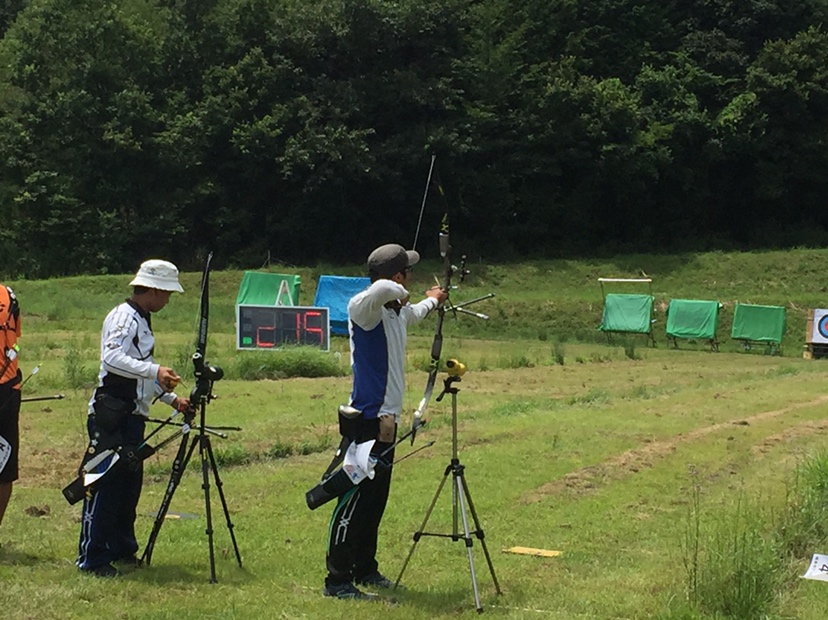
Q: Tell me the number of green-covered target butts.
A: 4